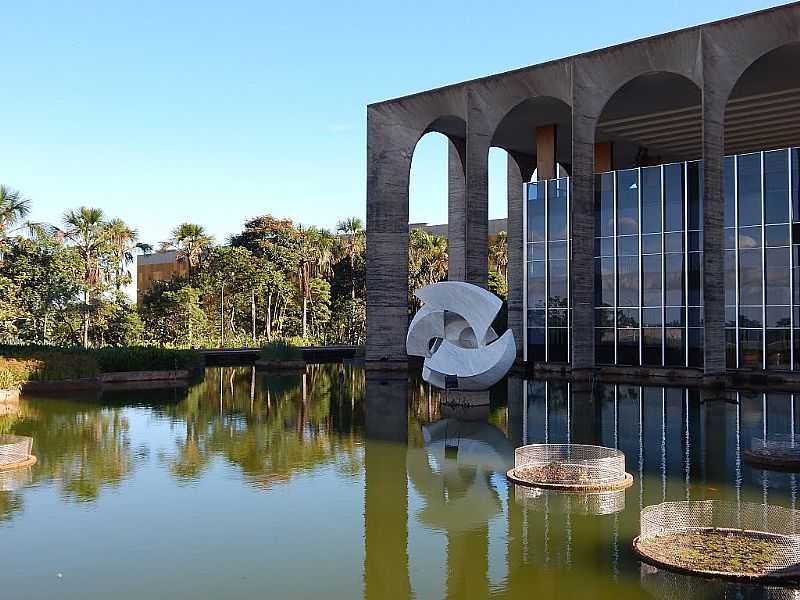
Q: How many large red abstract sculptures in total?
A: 0